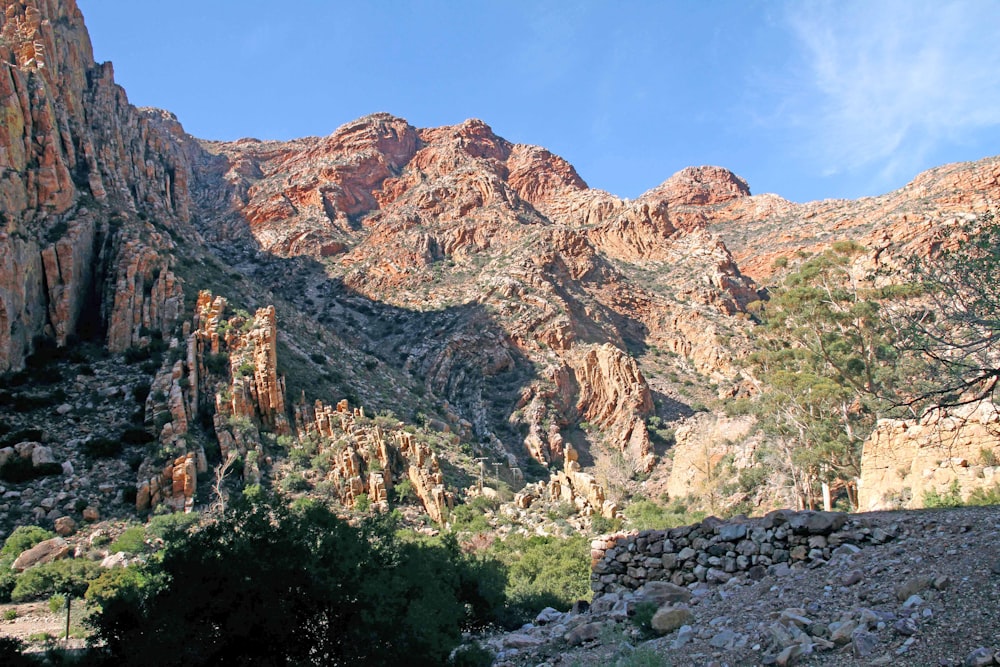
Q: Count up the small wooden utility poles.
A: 3